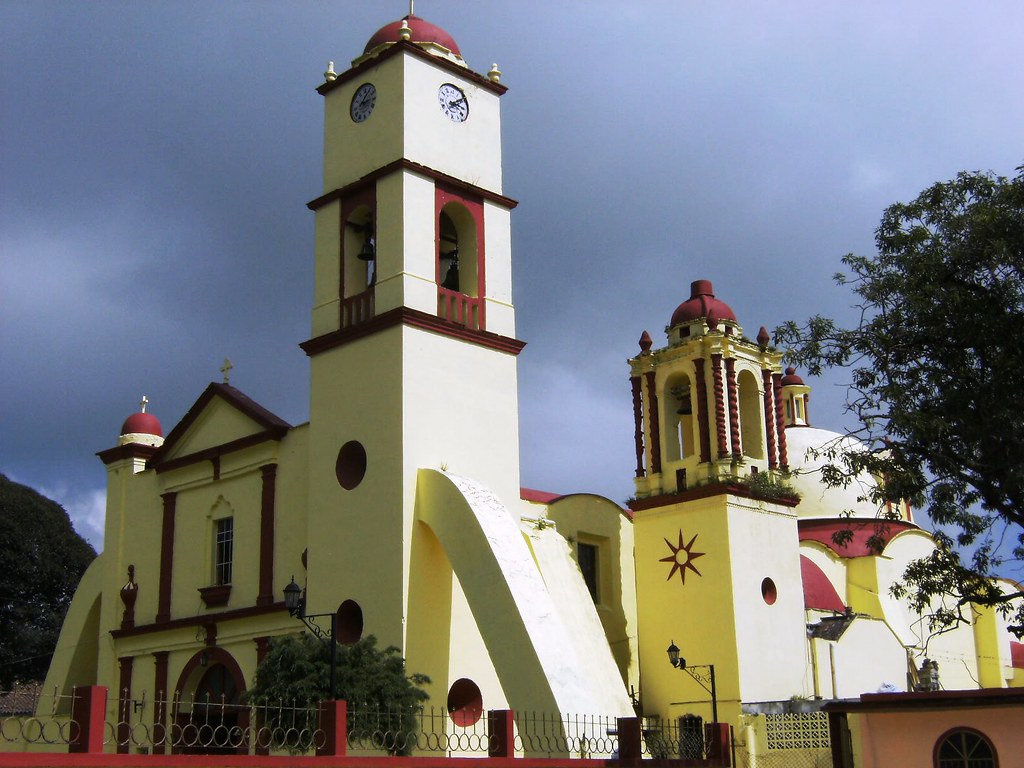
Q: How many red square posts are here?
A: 5